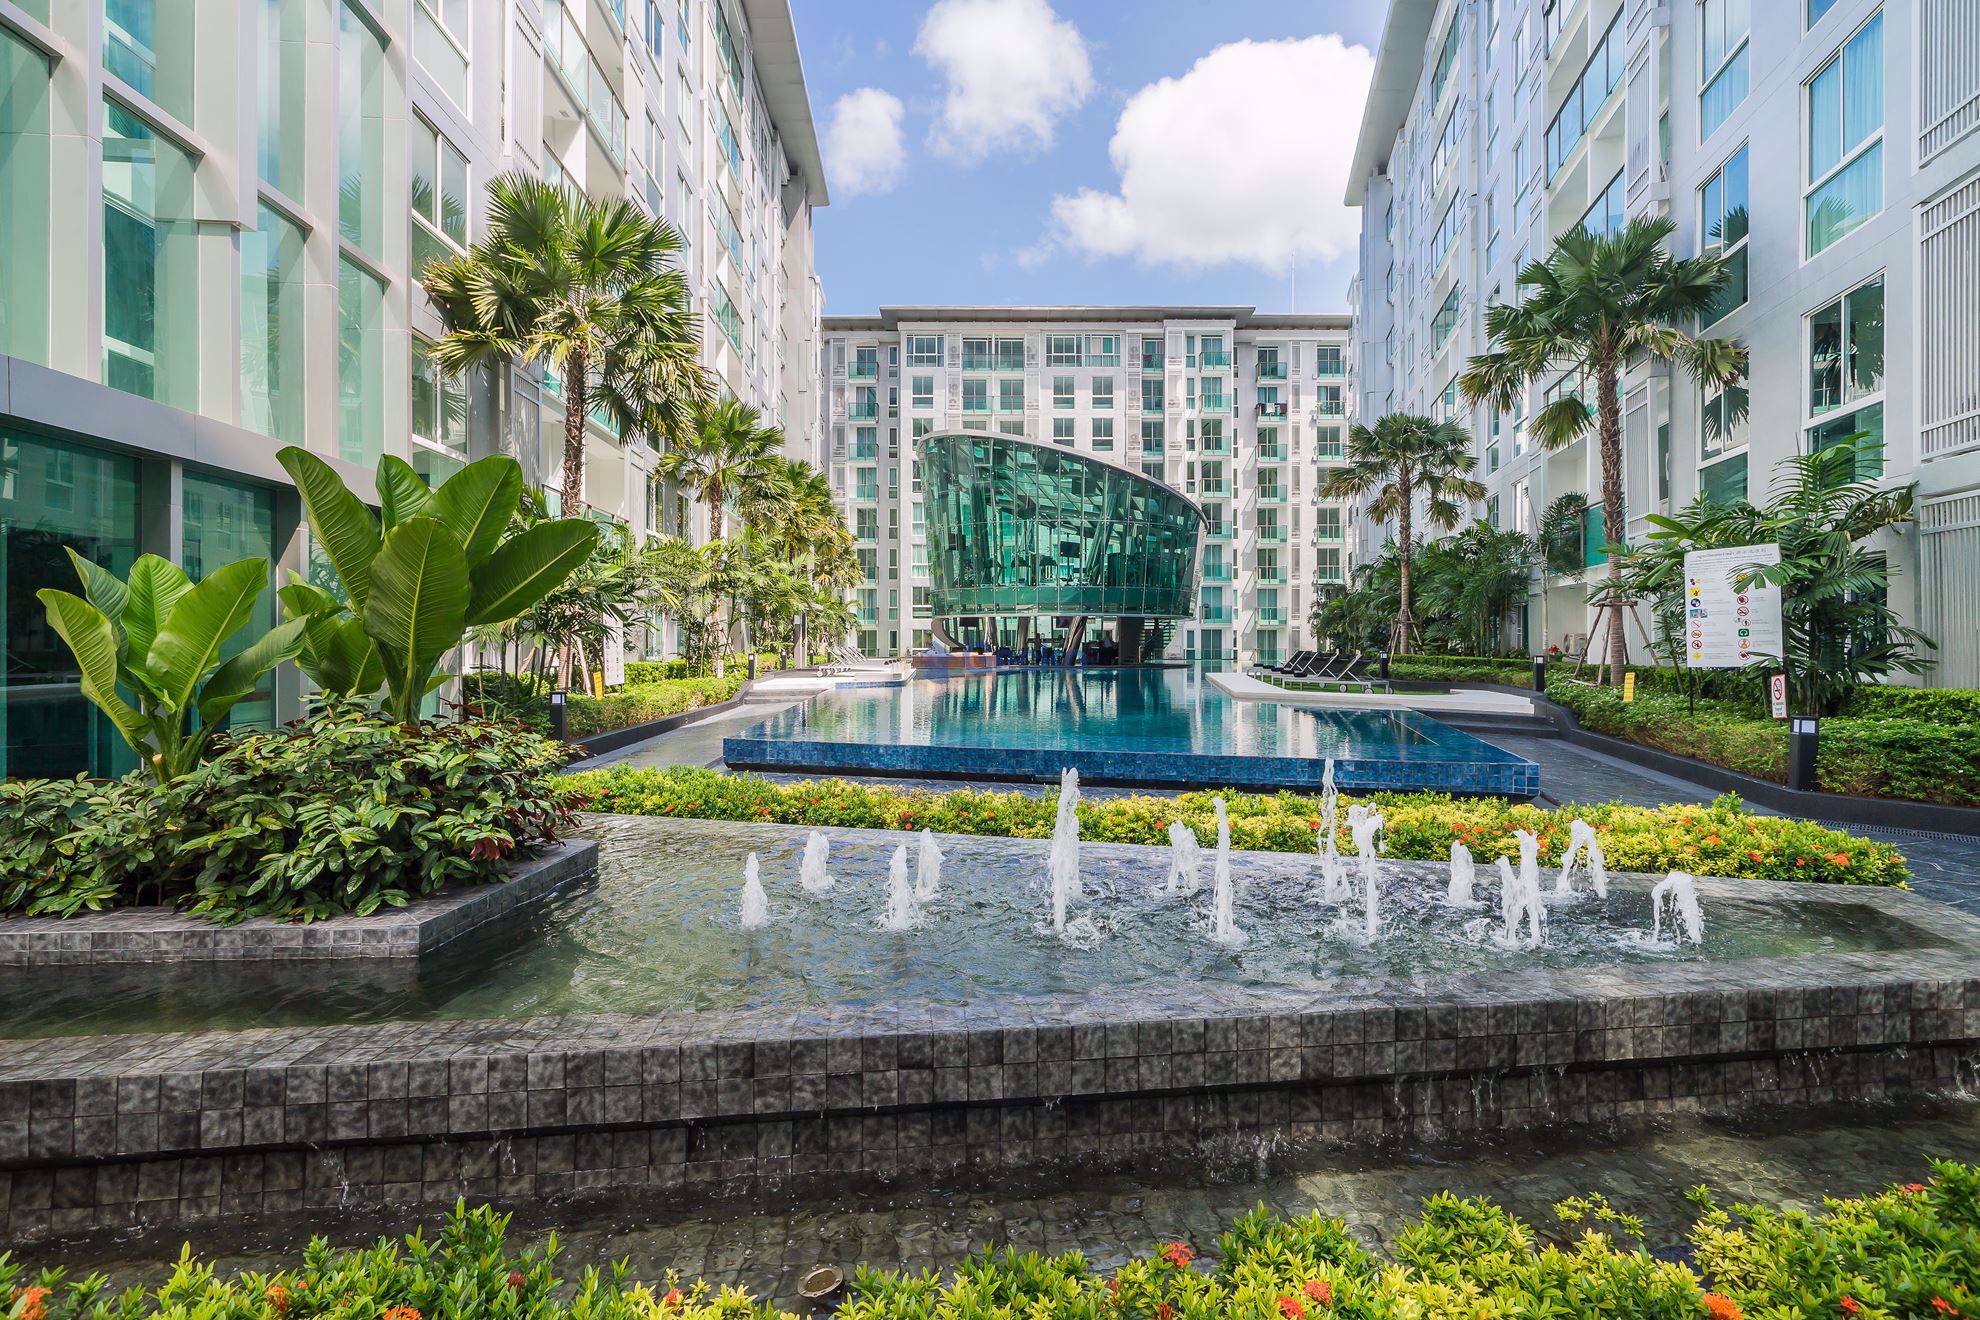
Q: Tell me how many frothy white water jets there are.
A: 13